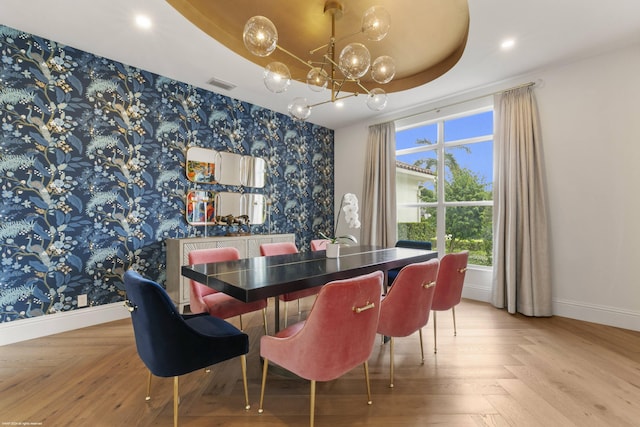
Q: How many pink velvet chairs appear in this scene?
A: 6